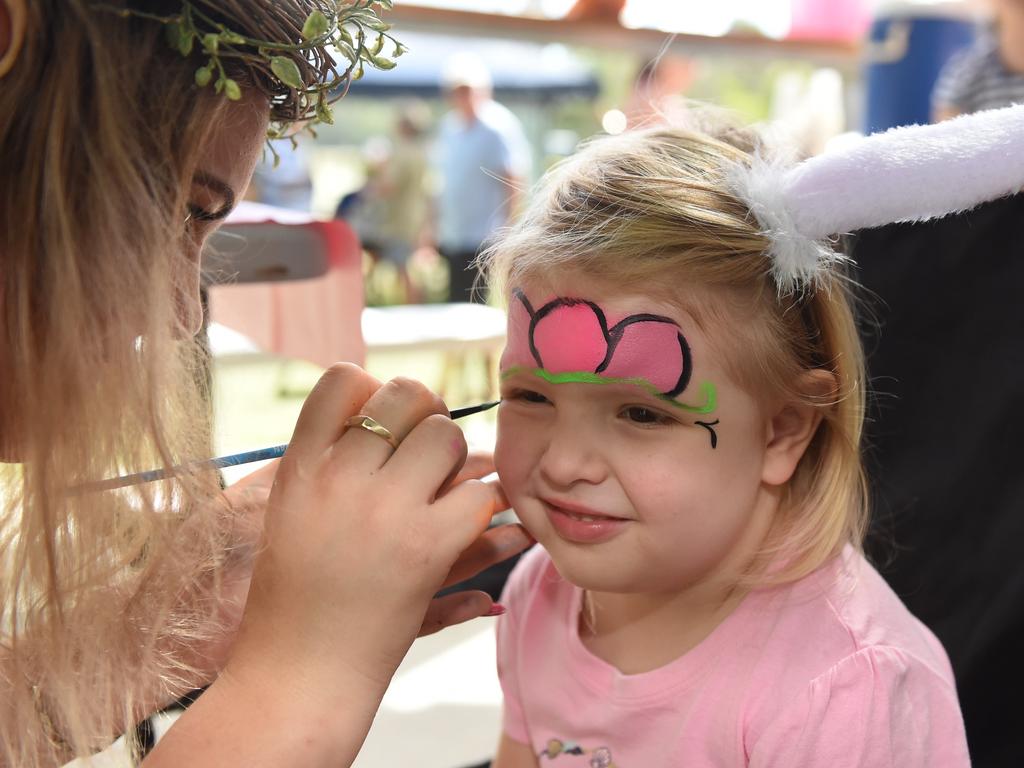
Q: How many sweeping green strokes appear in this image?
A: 1